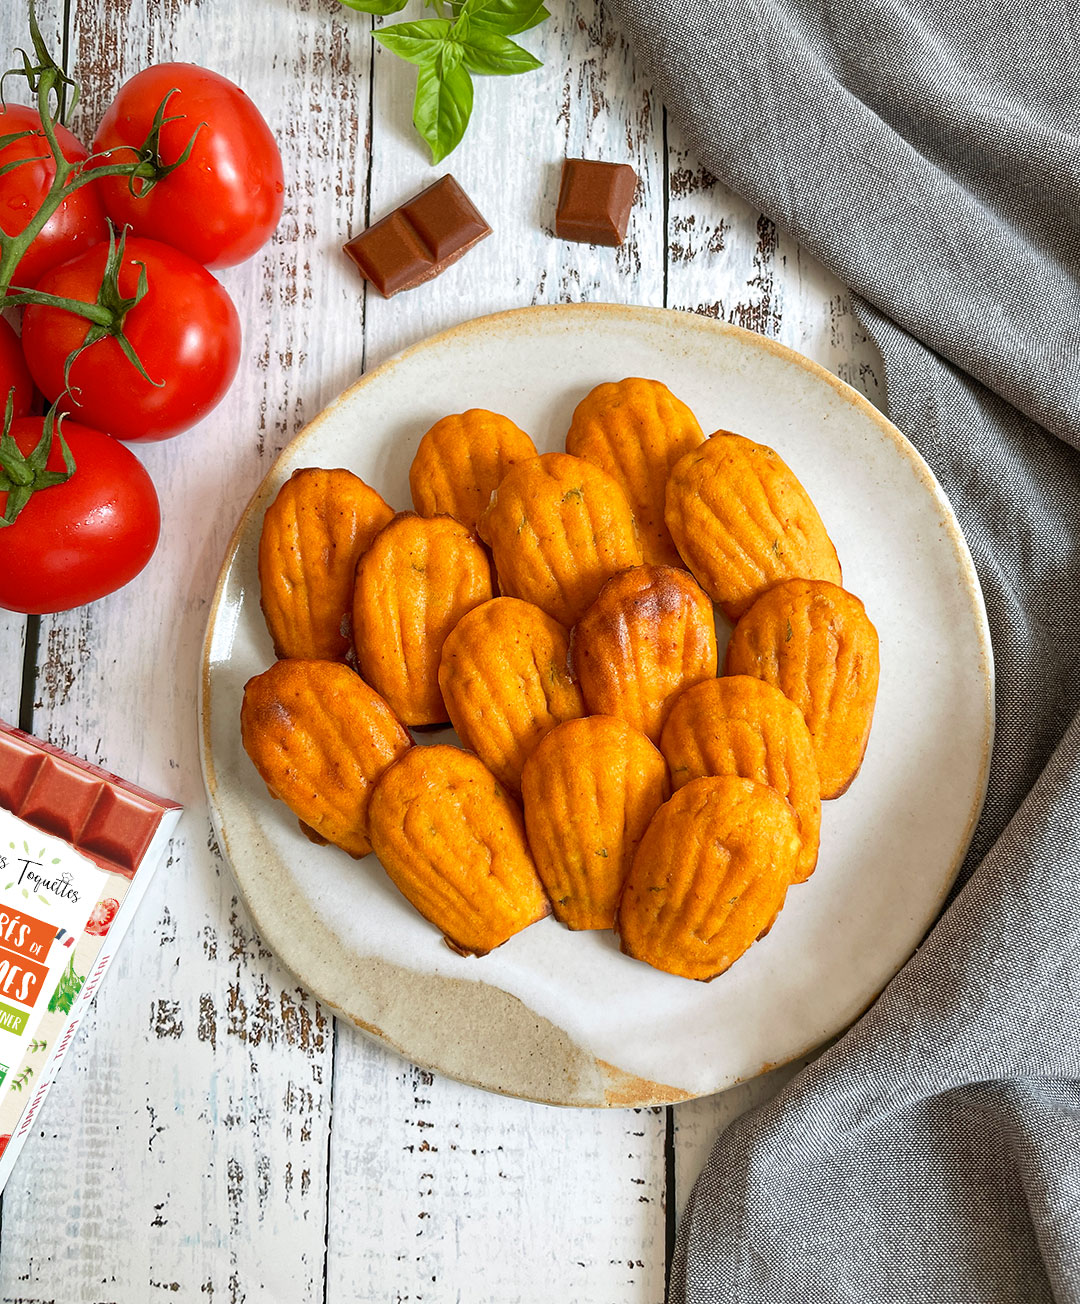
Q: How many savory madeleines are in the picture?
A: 14